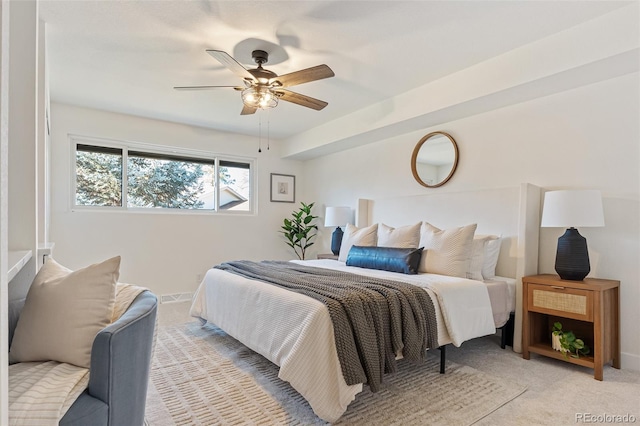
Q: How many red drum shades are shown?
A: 0